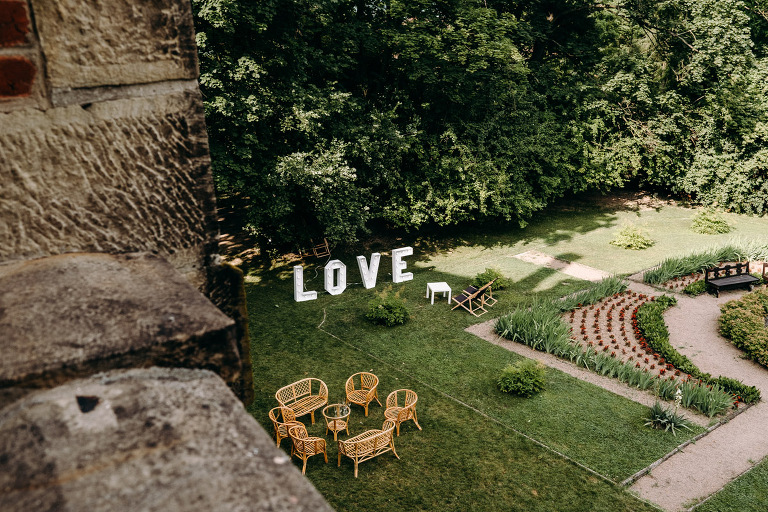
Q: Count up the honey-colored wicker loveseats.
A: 2